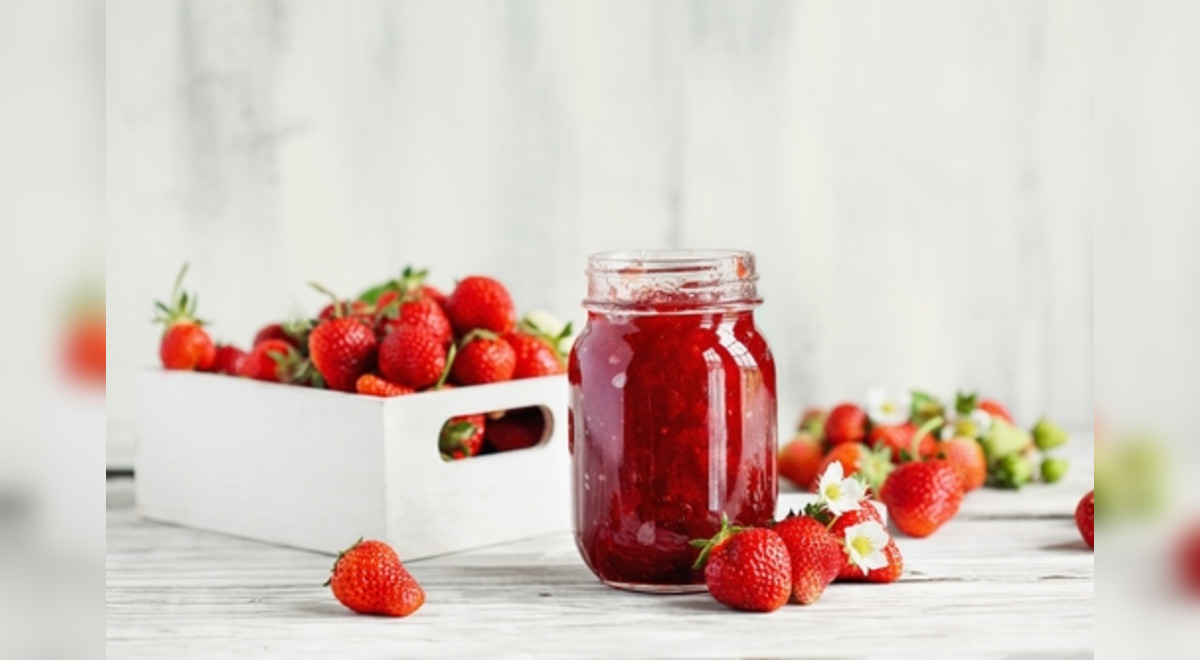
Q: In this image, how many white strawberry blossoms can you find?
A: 4